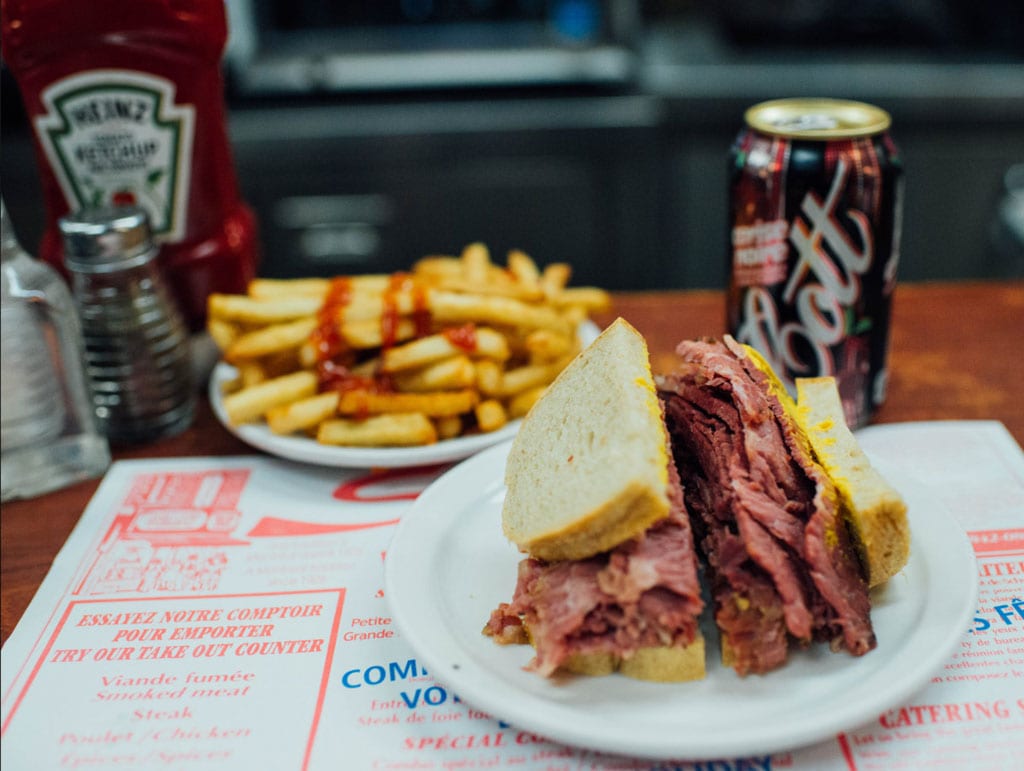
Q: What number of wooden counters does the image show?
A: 1